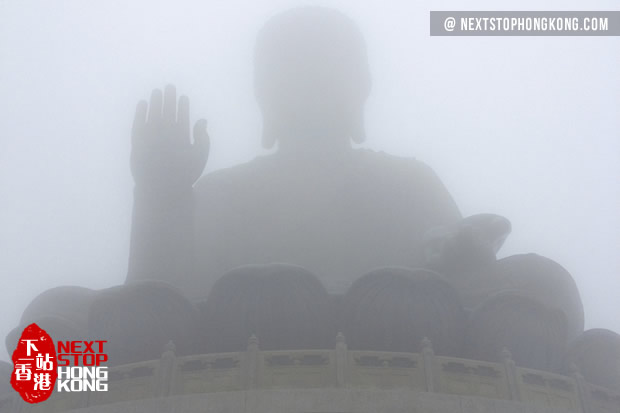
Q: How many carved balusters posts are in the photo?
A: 6